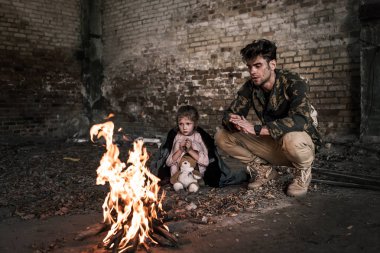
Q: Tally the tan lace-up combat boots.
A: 2